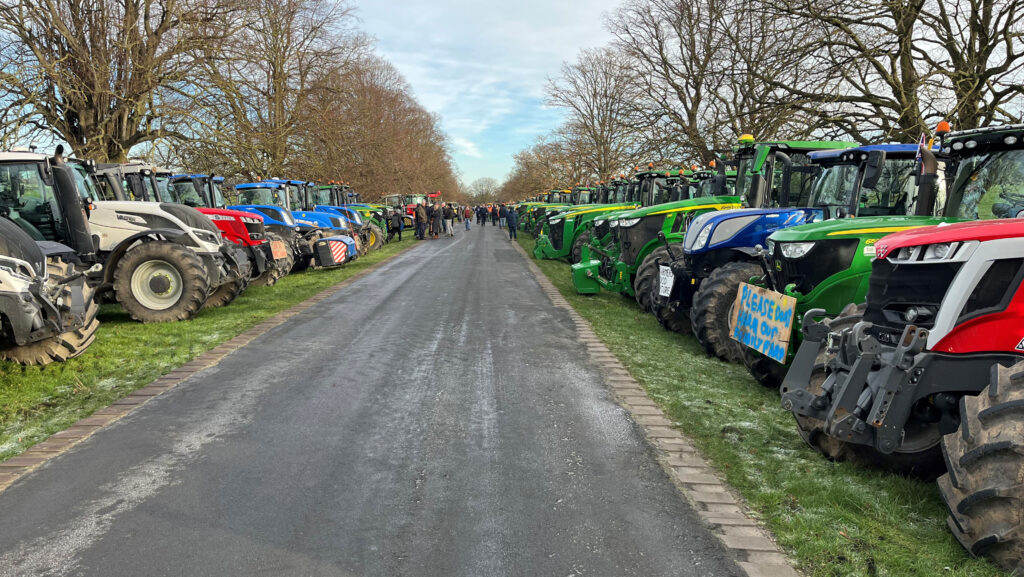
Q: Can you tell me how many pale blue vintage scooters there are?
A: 0